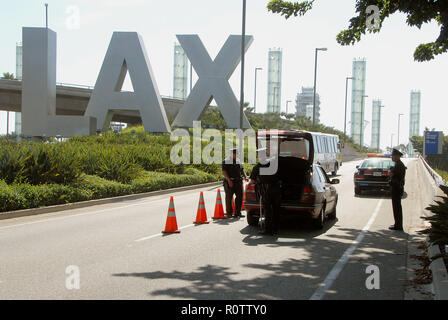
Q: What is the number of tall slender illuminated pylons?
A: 6